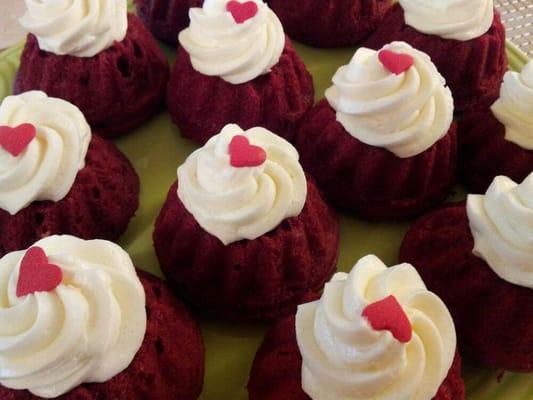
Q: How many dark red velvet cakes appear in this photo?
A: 12